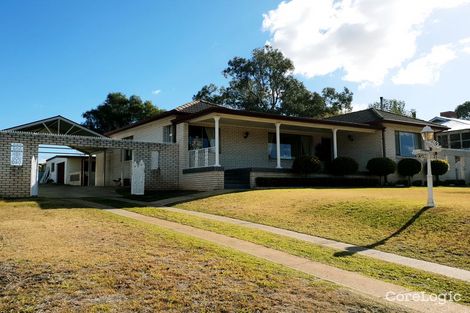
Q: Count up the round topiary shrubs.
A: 5